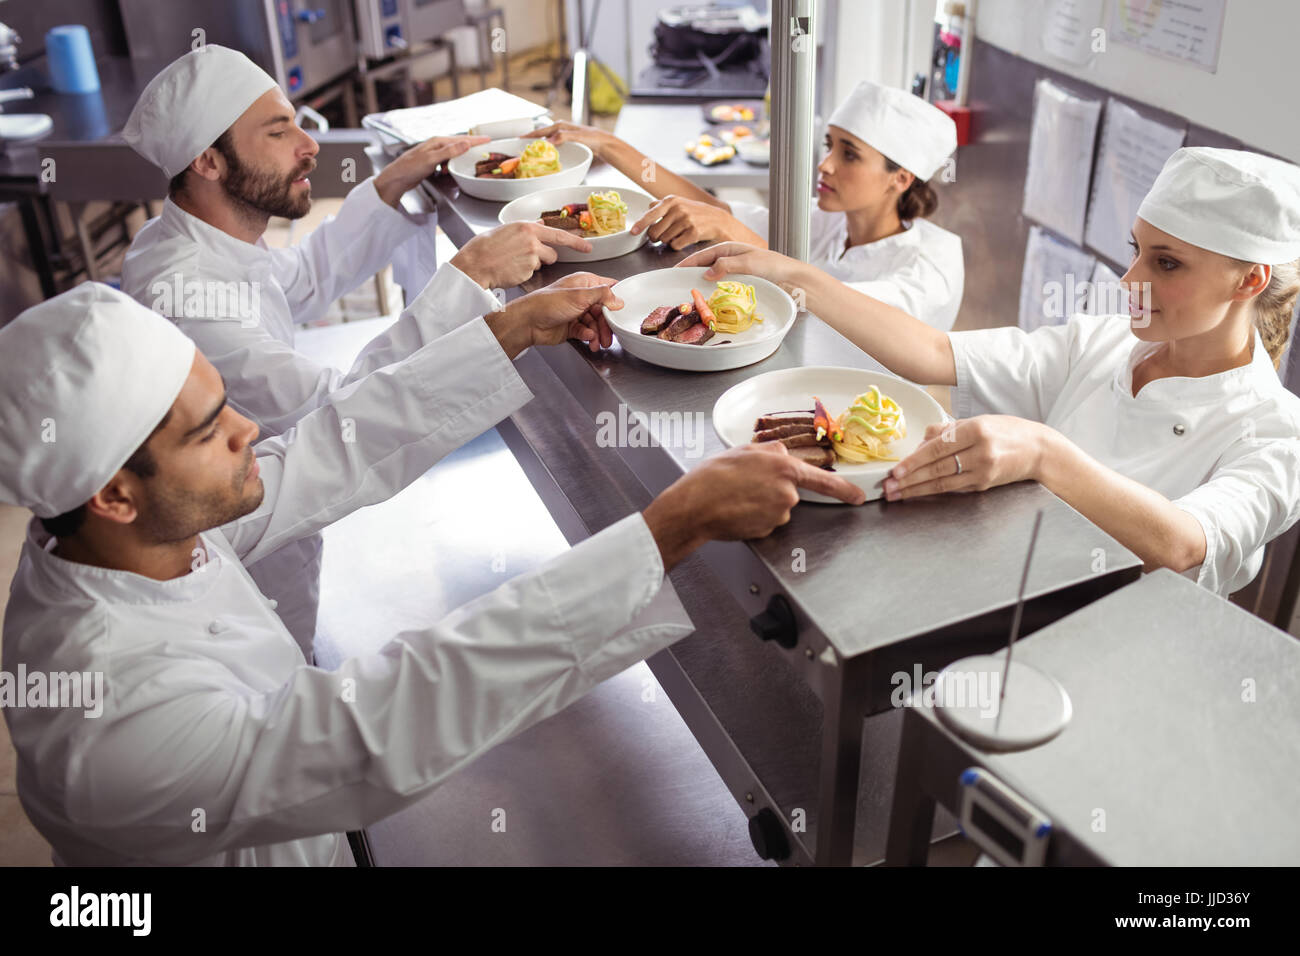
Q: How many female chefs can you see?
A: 2